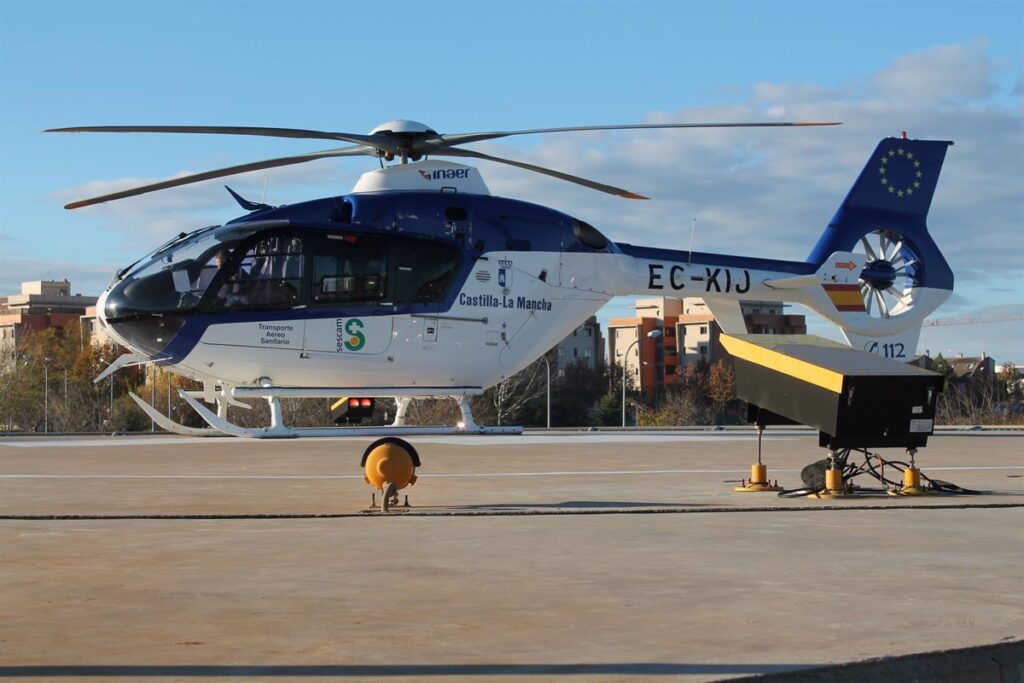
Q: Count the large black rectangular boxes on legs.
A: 1